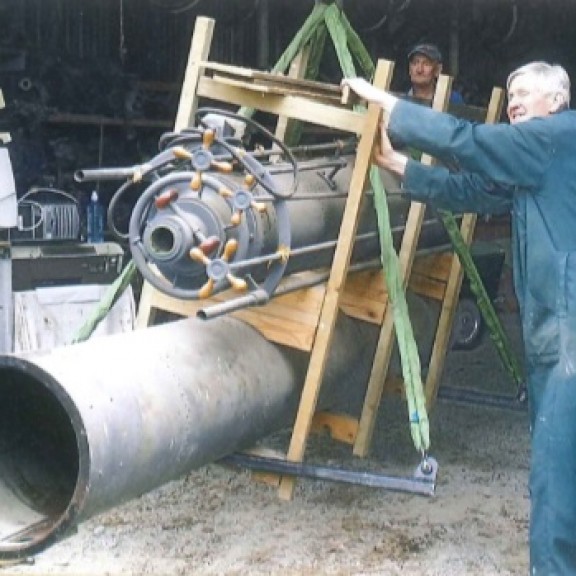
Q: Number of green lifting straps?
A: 4